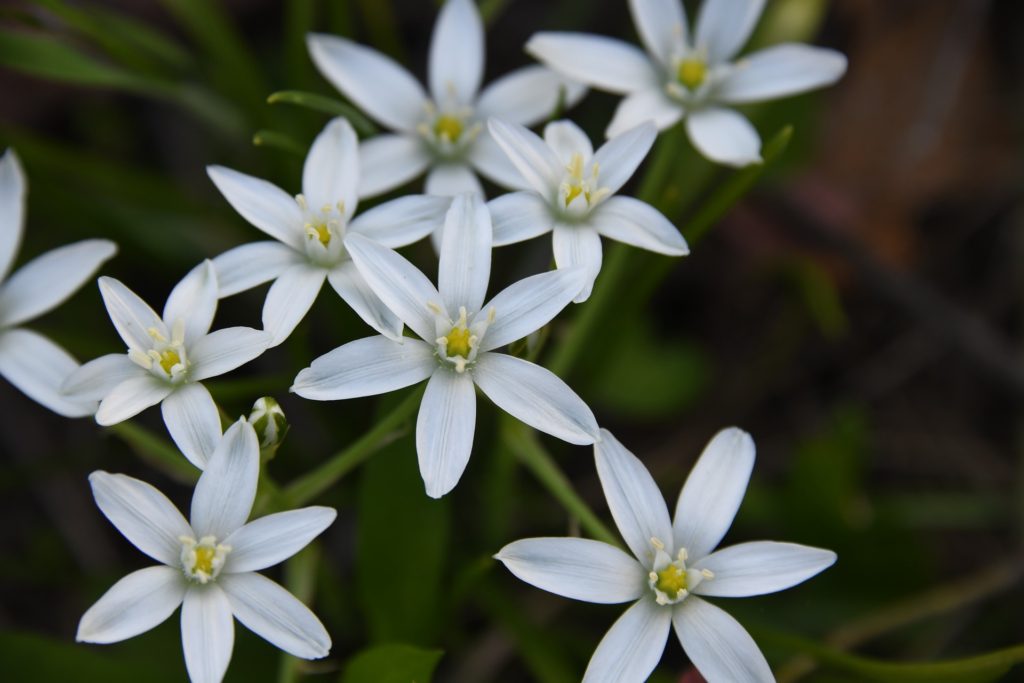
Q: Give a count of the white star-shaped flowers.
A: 9